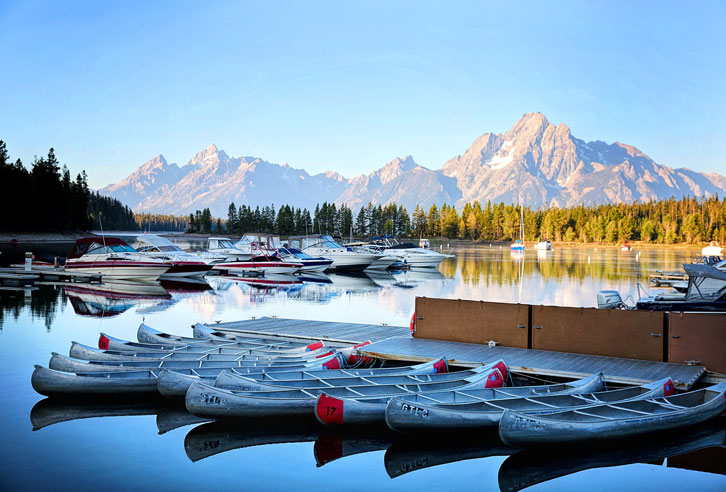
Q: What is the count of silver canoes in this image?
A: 12